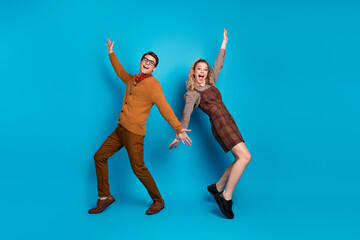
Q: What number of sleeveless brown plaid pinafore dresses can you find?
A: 1